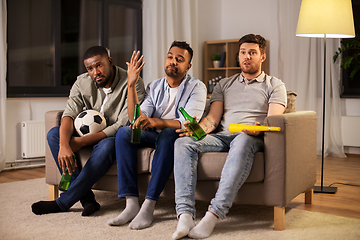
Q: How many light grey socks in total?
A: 4